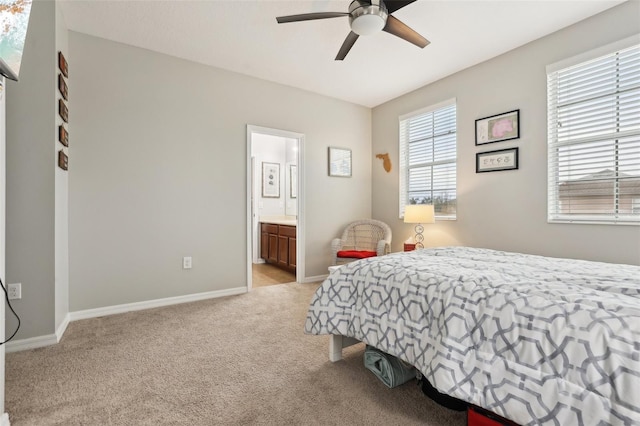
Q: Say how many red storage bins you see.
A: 1